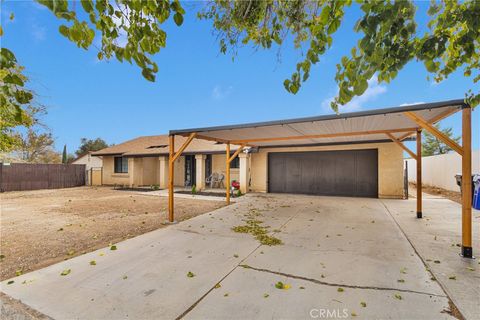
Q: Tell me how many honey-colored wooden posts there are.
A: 4